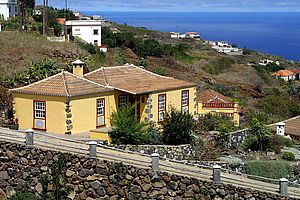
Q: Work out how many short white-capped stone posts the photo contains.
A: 5